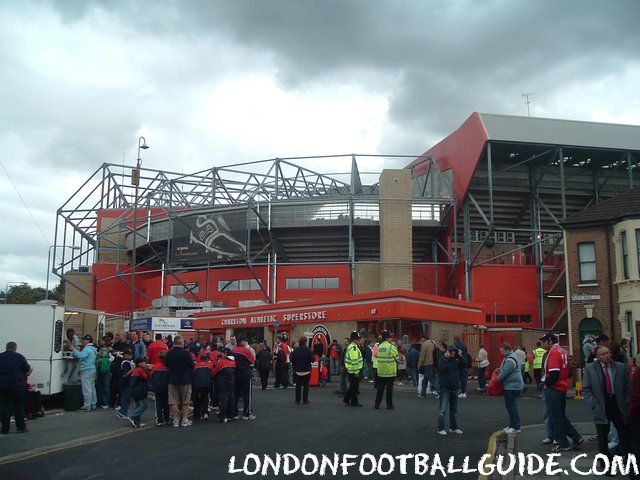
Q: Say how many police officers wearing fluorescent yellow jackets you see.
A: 2